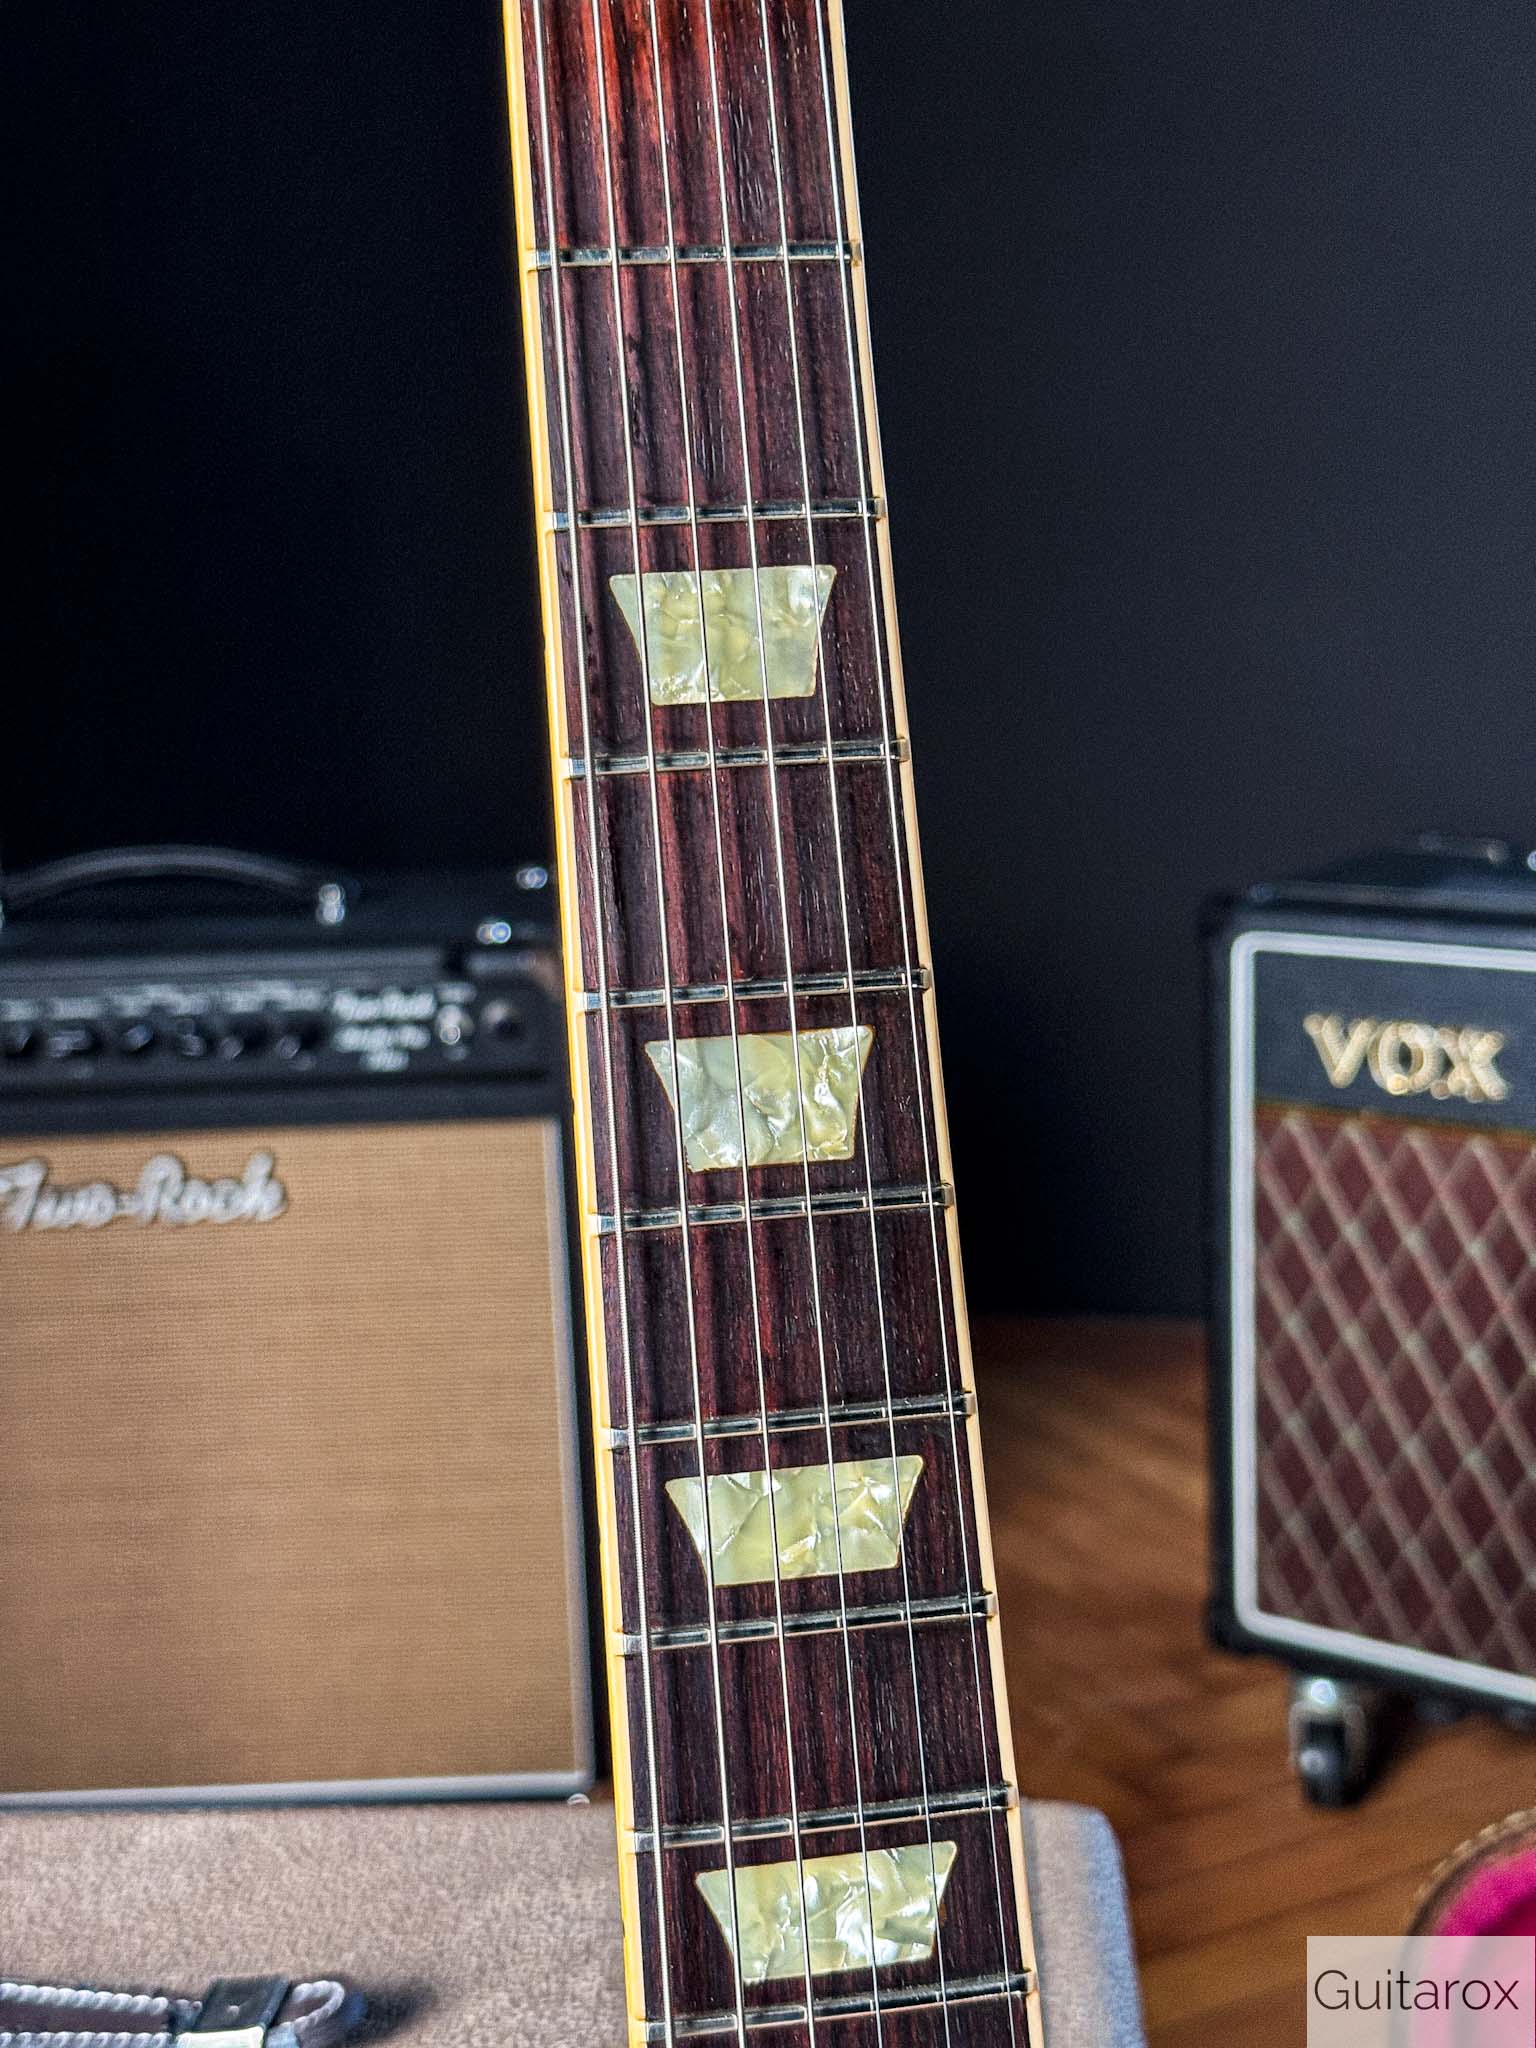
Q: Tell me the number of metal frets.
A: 9